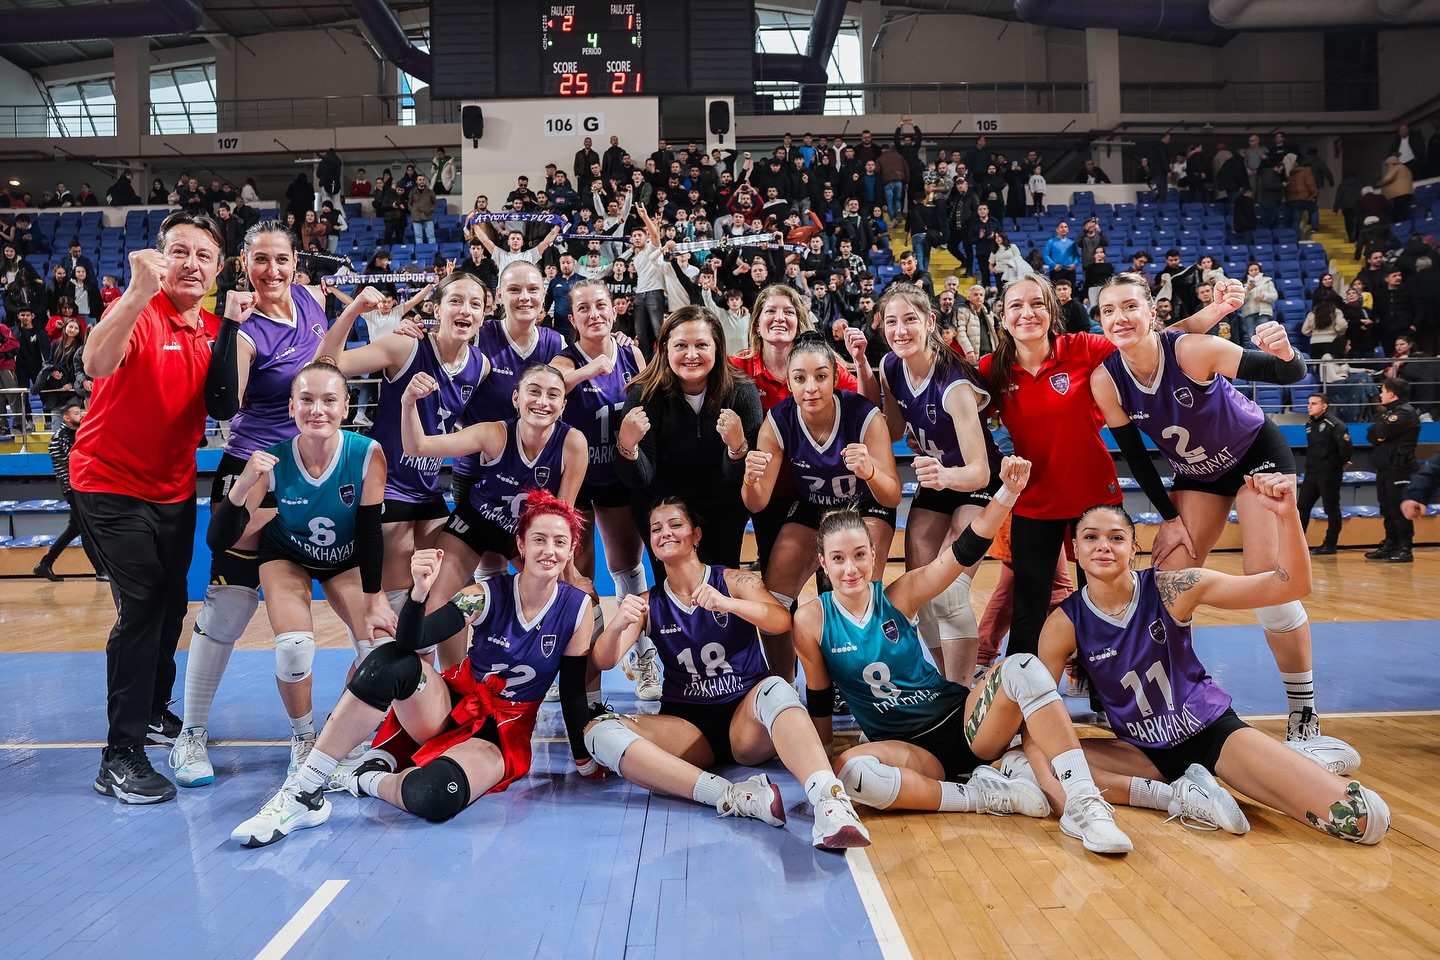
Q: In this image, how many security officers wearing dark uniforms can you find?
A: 2